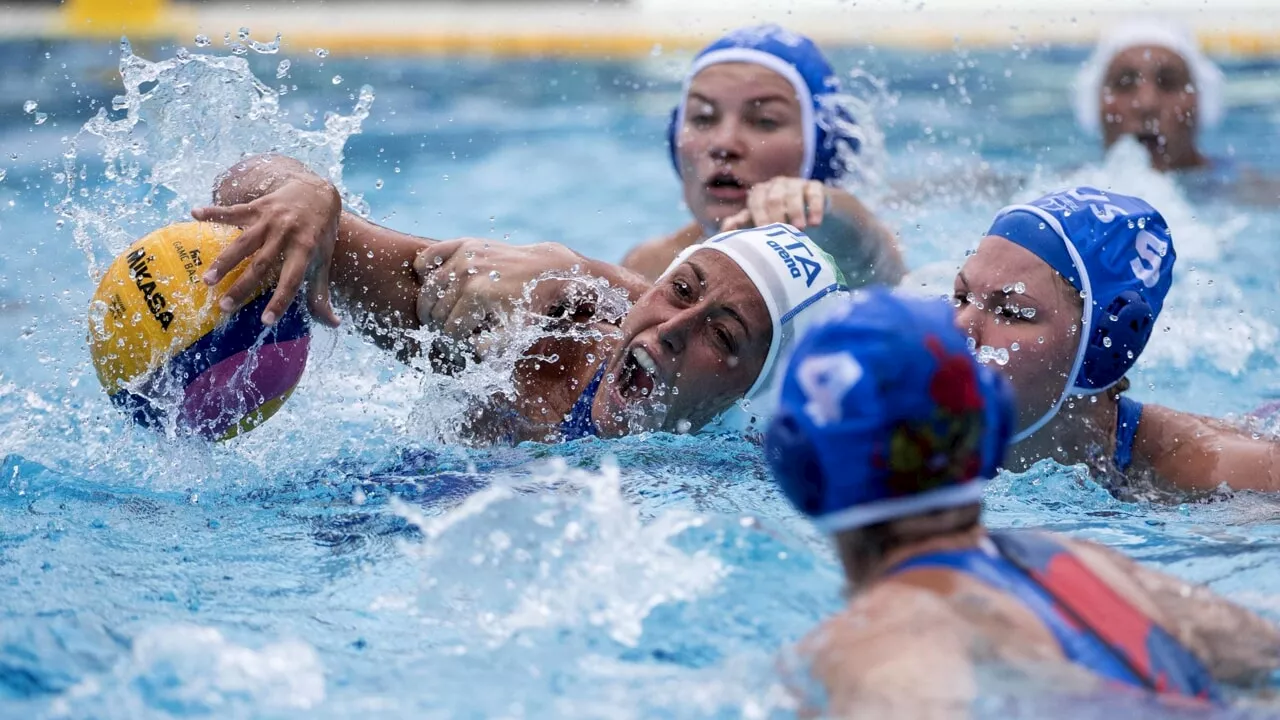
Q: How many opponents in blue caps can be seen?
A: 3